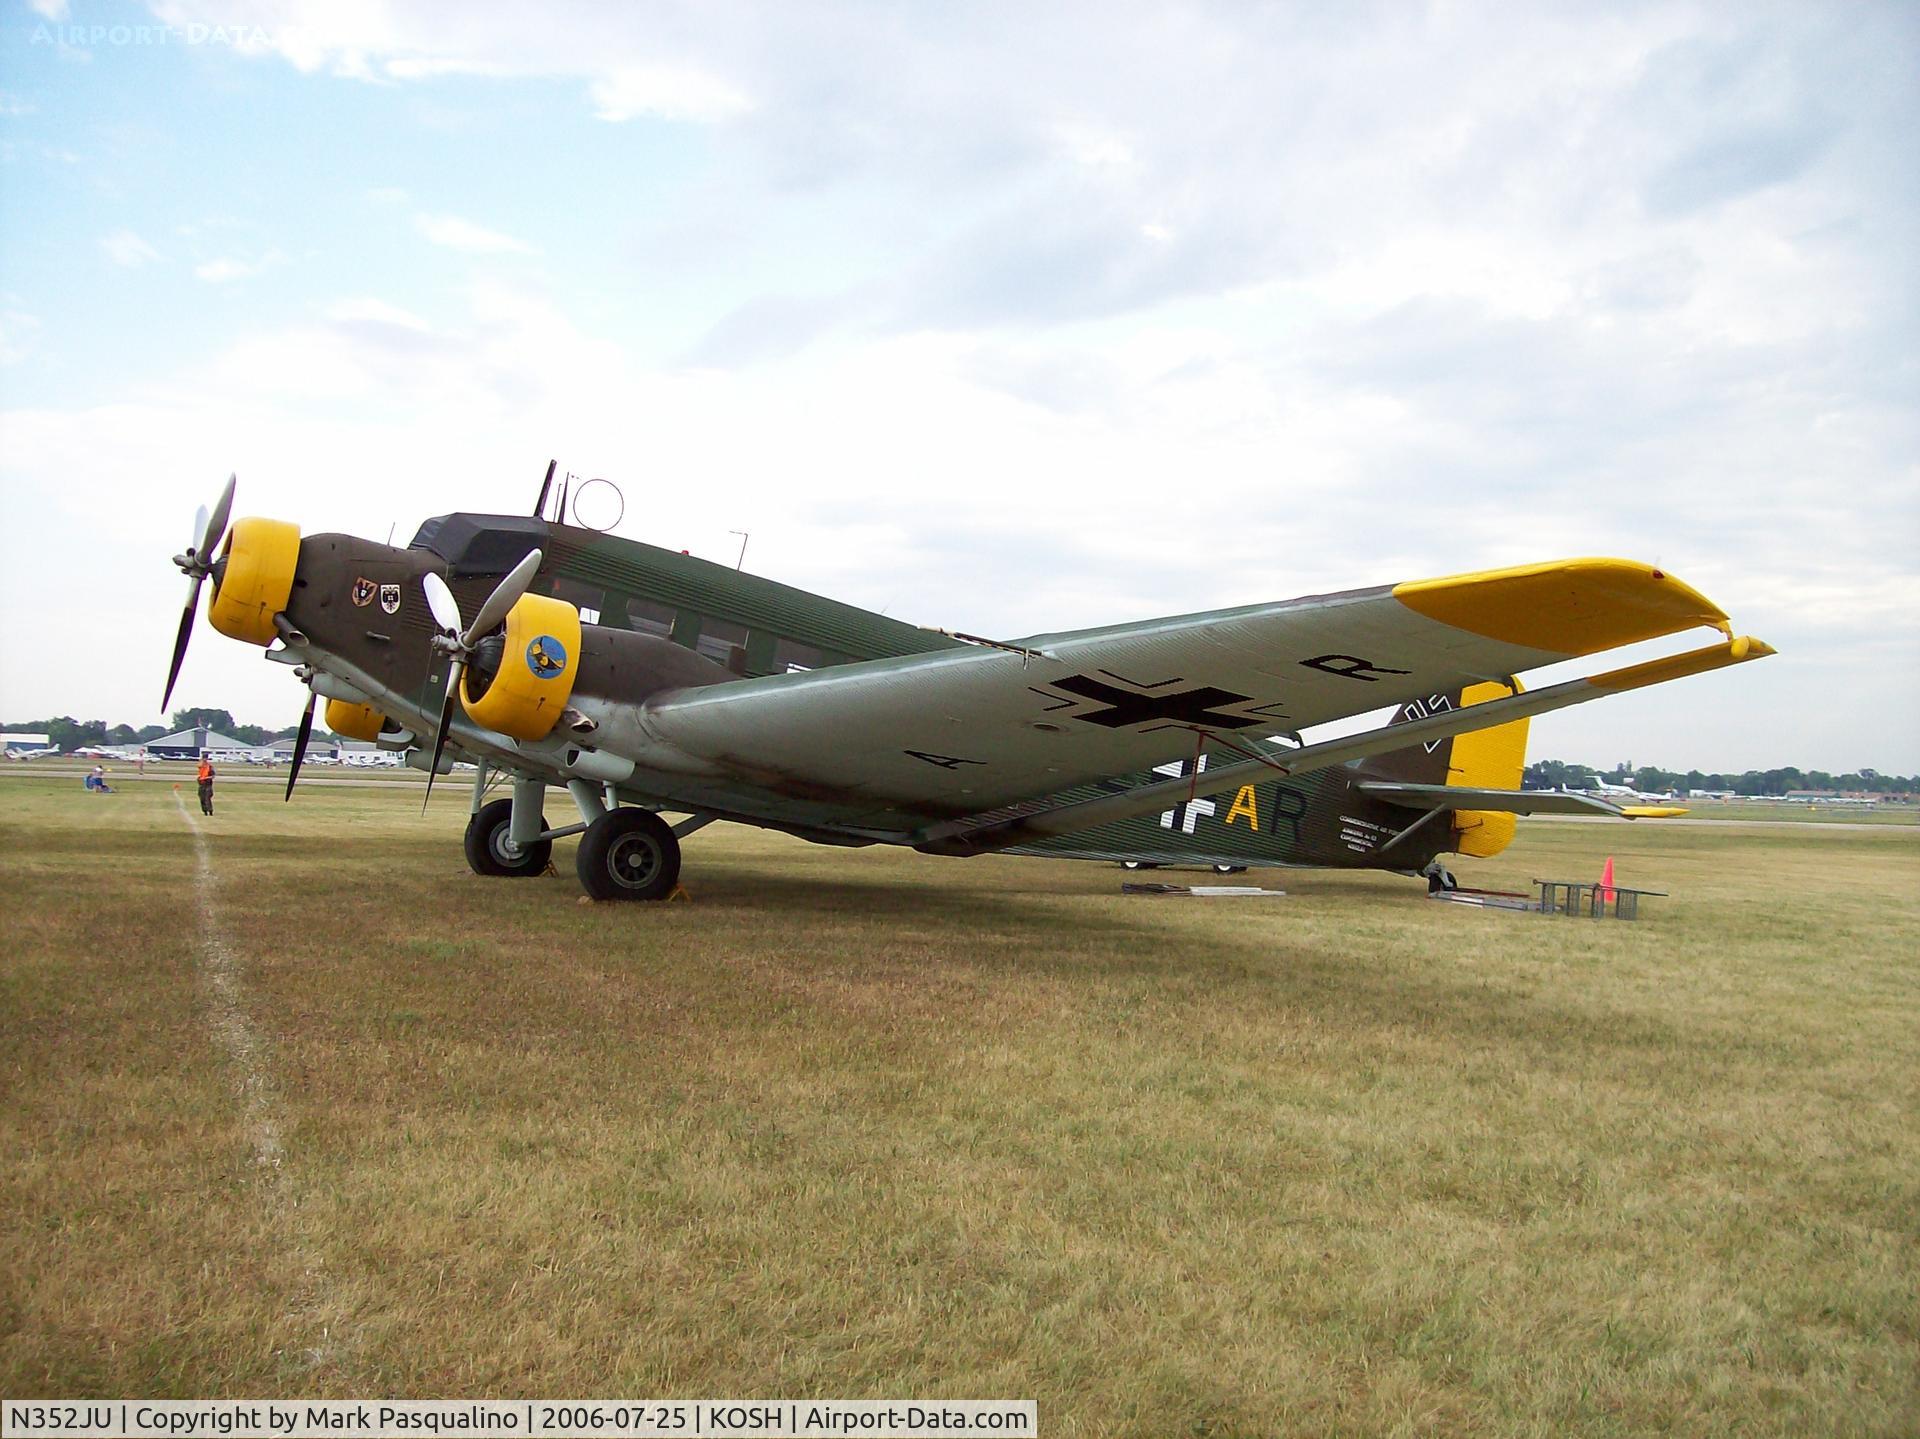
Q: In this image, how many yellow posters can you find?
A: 0